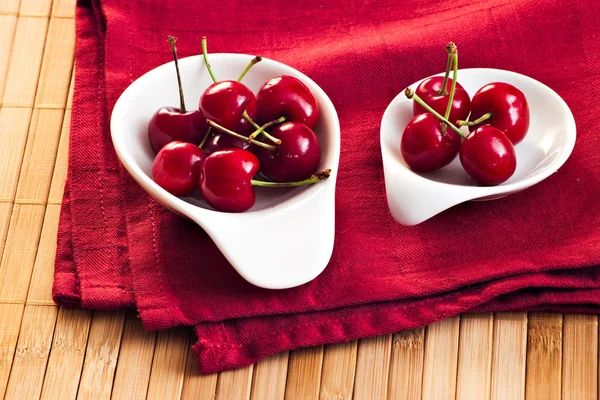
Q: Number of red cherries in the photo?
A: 11